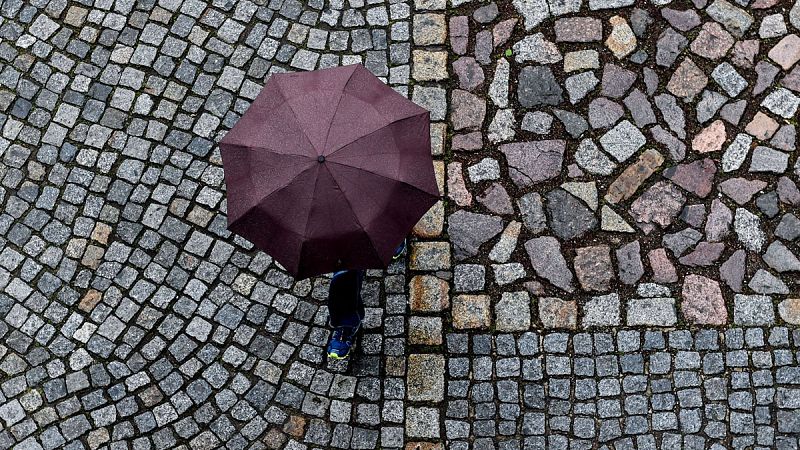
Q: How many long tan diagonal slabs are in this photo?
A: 1